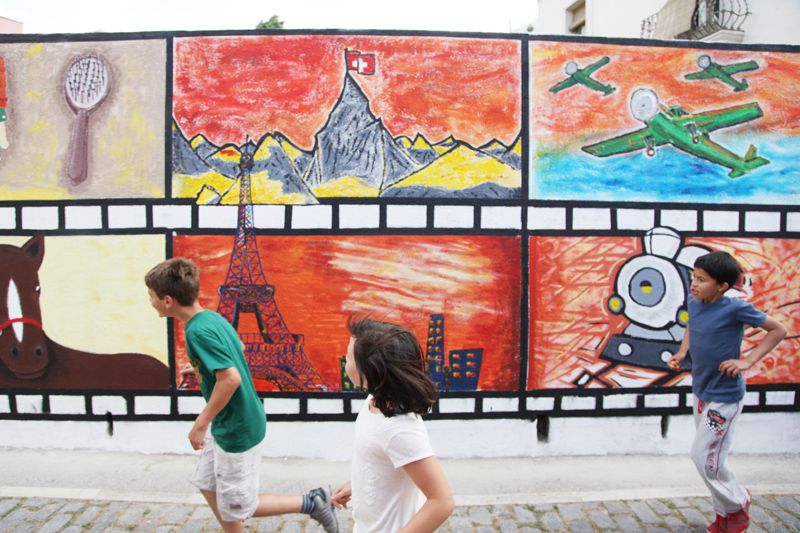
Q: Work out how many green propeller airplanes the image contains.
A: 3